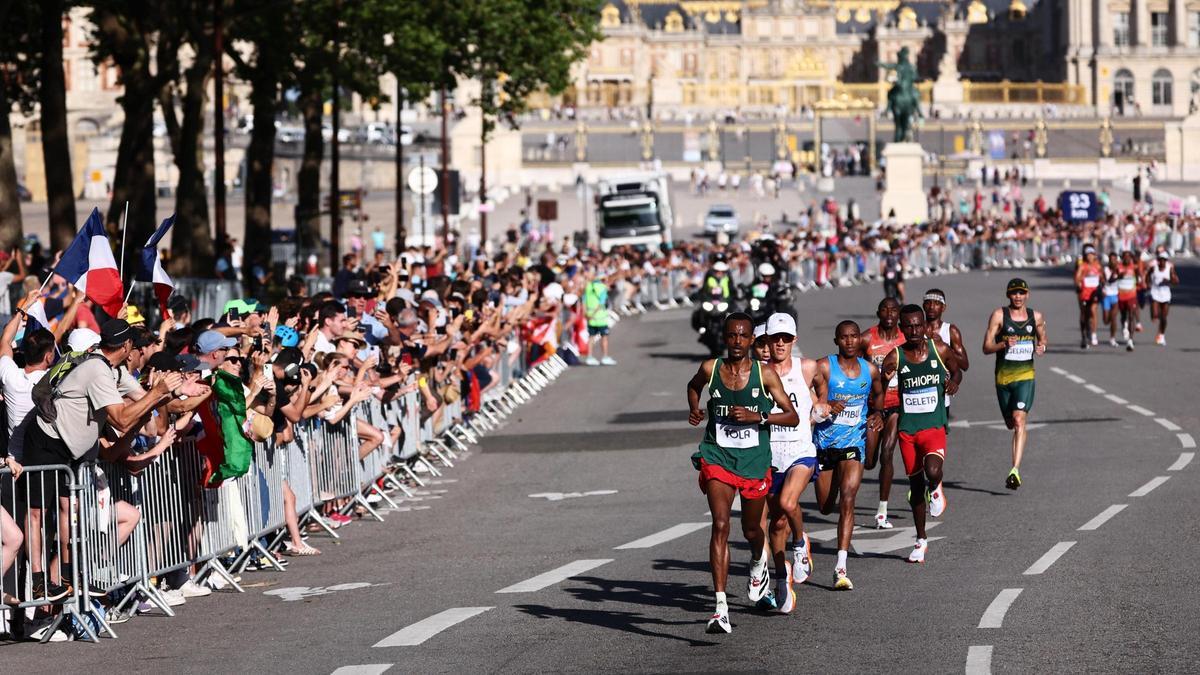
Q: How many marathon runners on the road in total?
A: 13